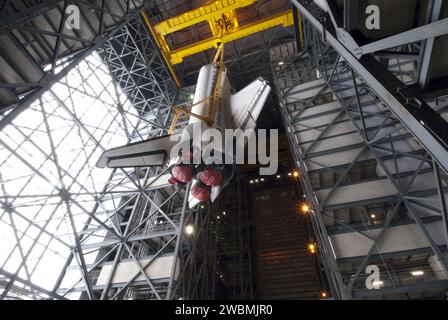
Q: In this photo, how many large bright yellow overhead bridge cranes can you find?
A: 1